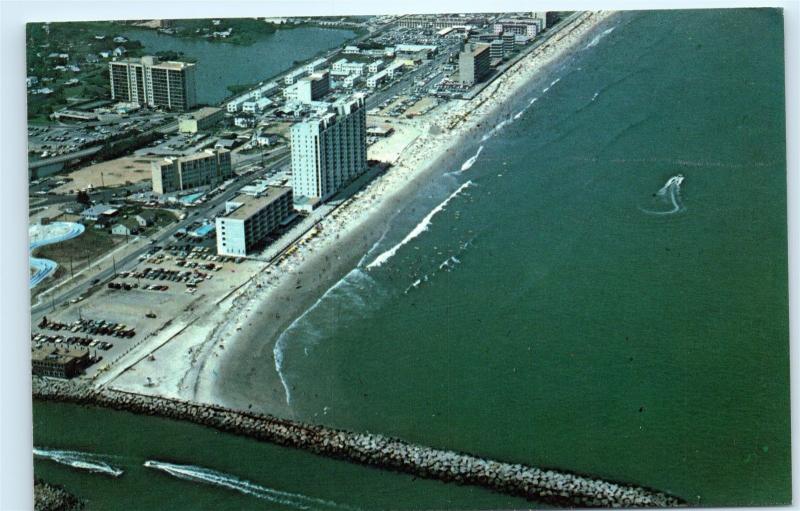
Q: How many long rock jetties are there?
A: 1